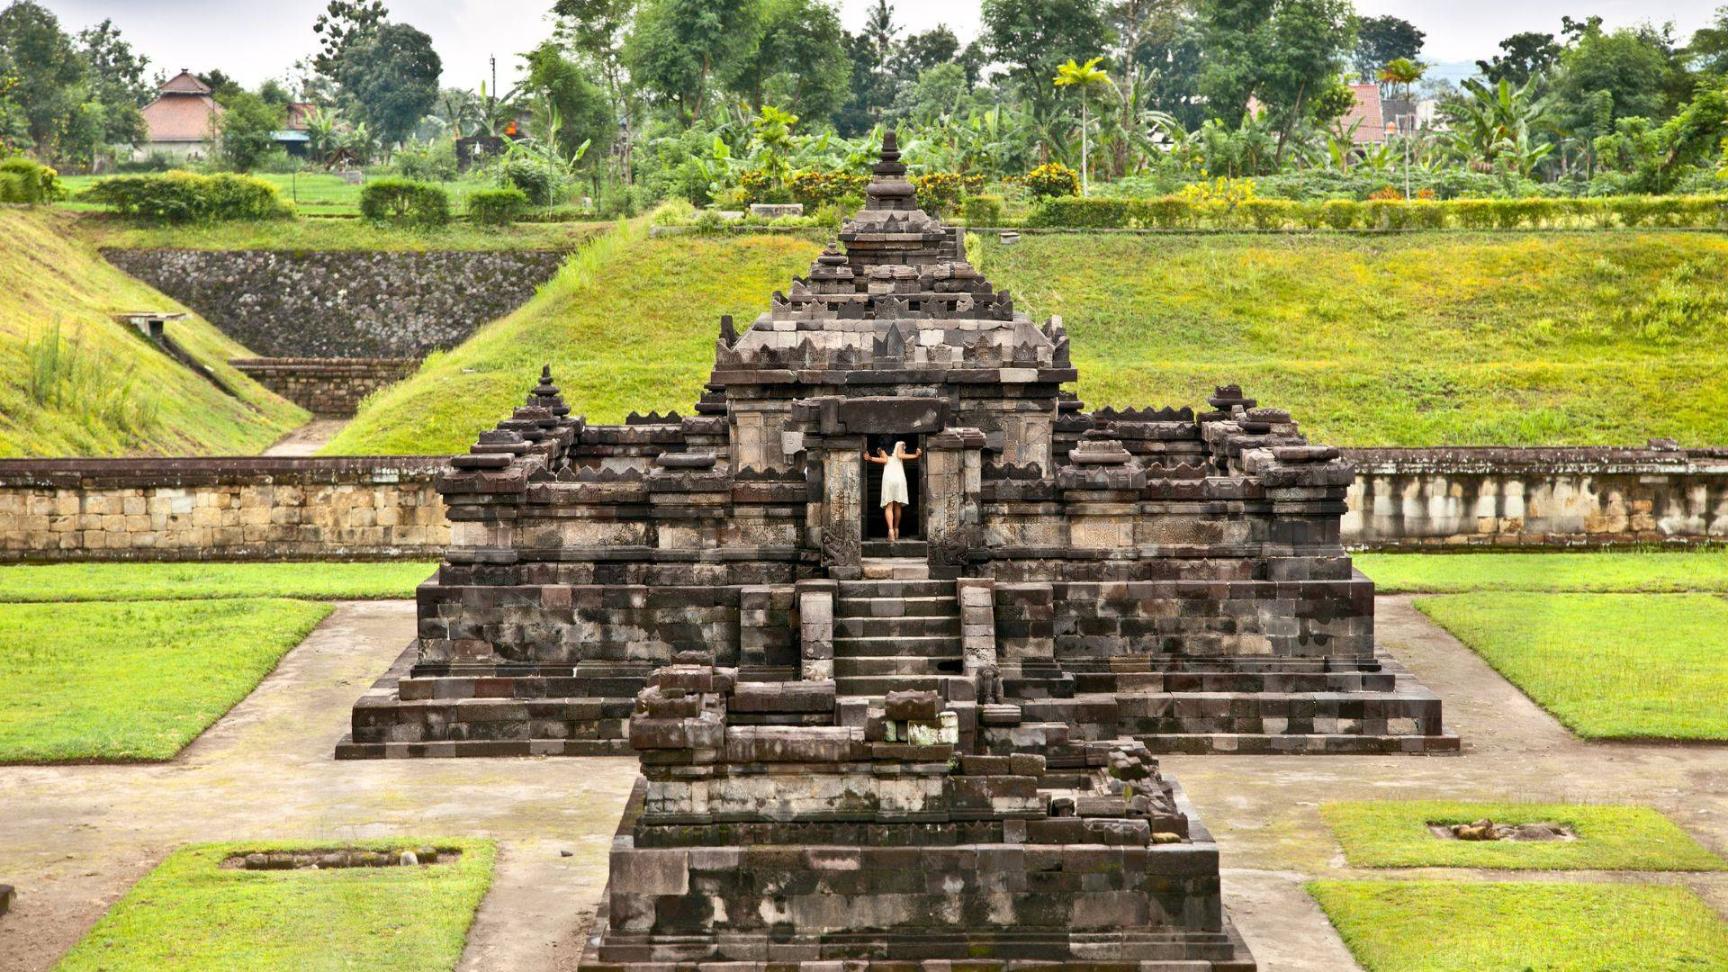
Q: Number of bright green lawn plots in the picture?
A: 7